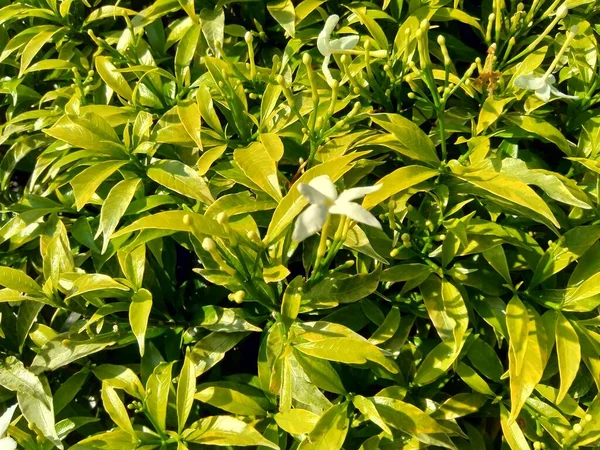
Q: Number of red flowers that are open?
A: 0